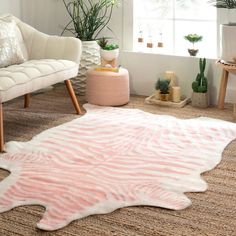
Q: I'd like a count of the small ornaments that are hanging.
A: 3